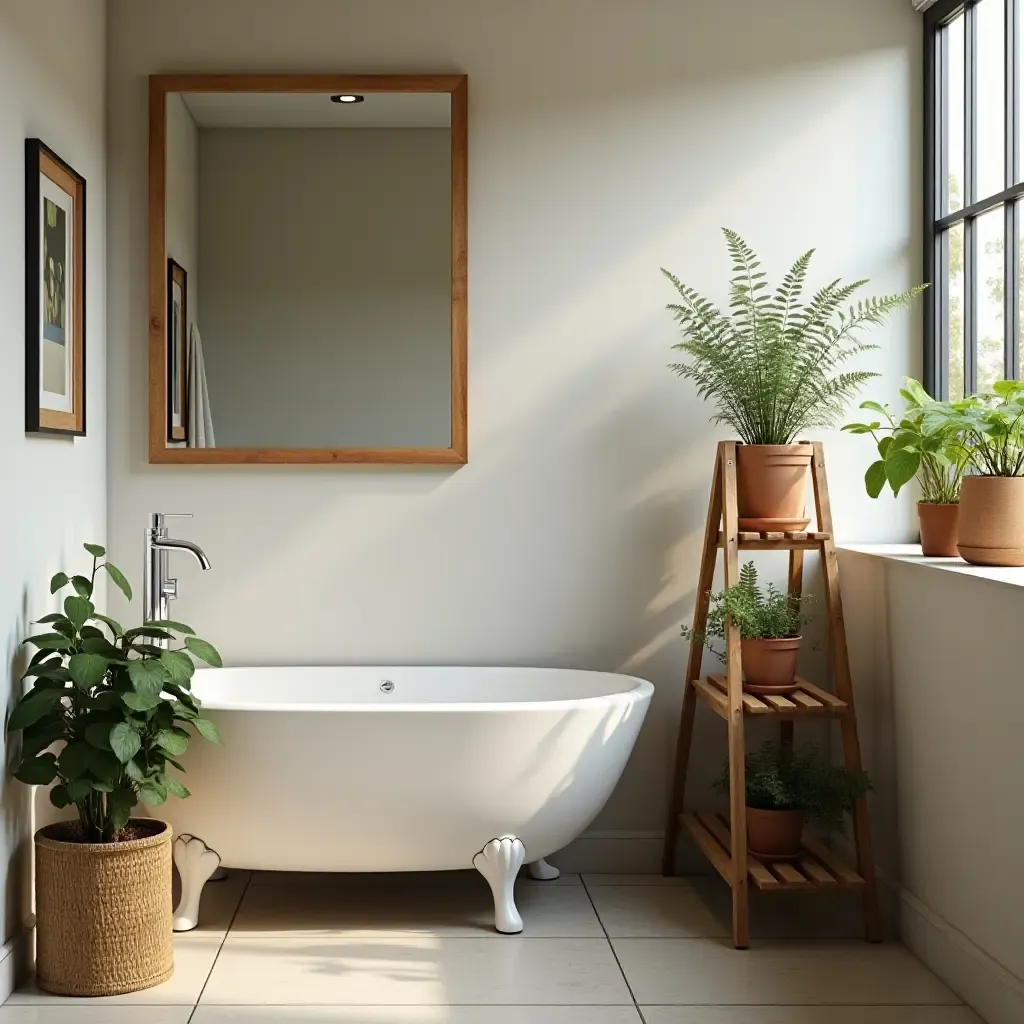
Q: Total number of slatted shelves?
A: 3